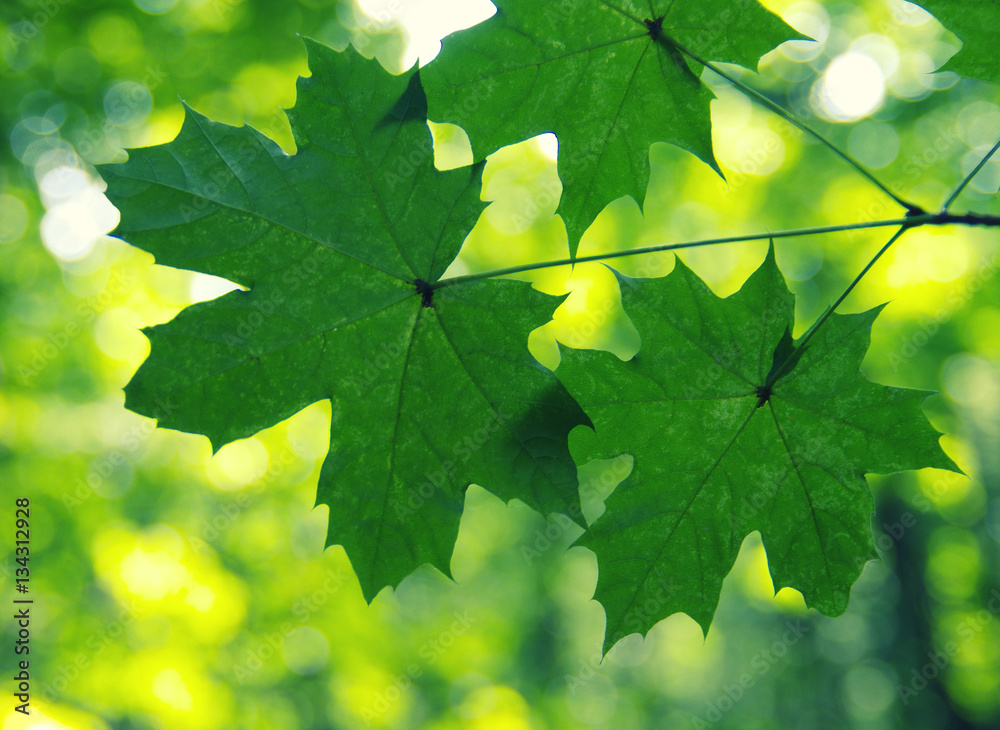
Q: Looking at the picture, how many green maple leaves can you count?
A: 4